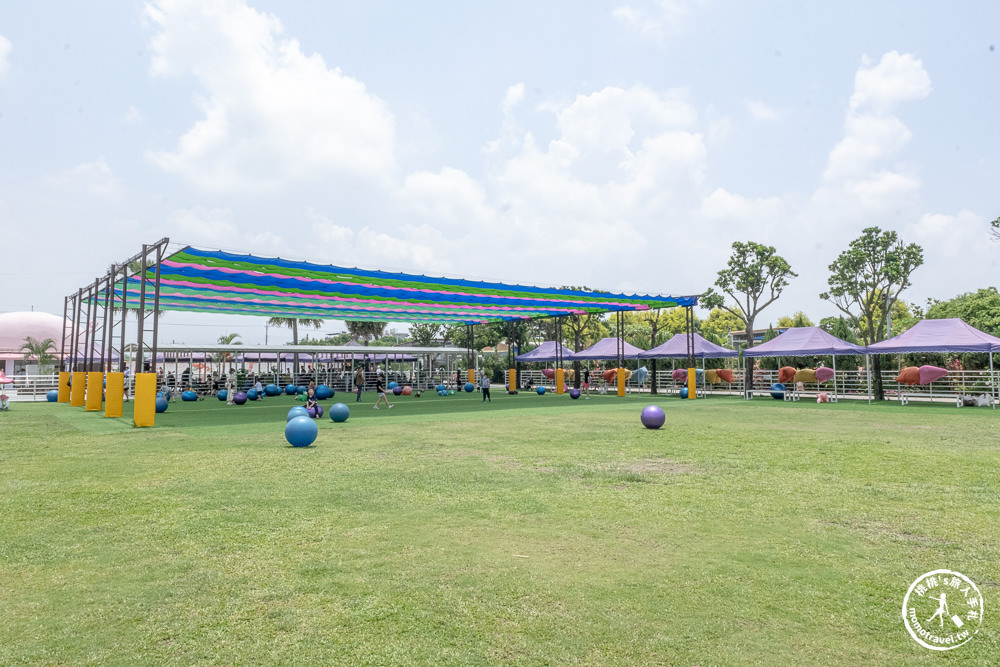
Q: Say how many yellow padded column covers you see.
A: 10